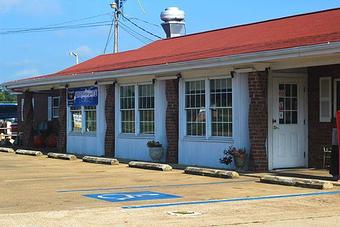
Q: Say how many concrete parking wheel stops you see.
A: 7